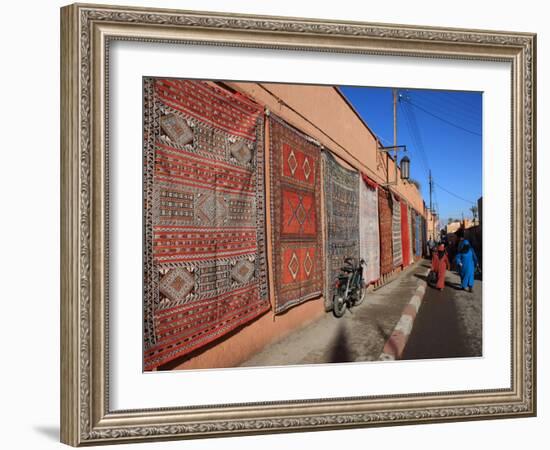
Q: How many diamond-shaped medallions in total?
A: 10